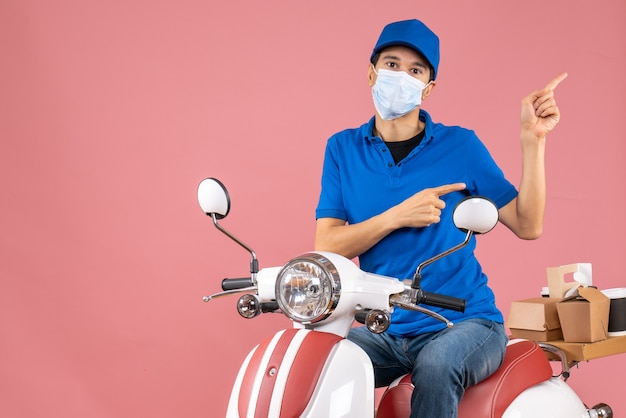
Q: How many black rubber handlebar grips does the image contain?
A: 2